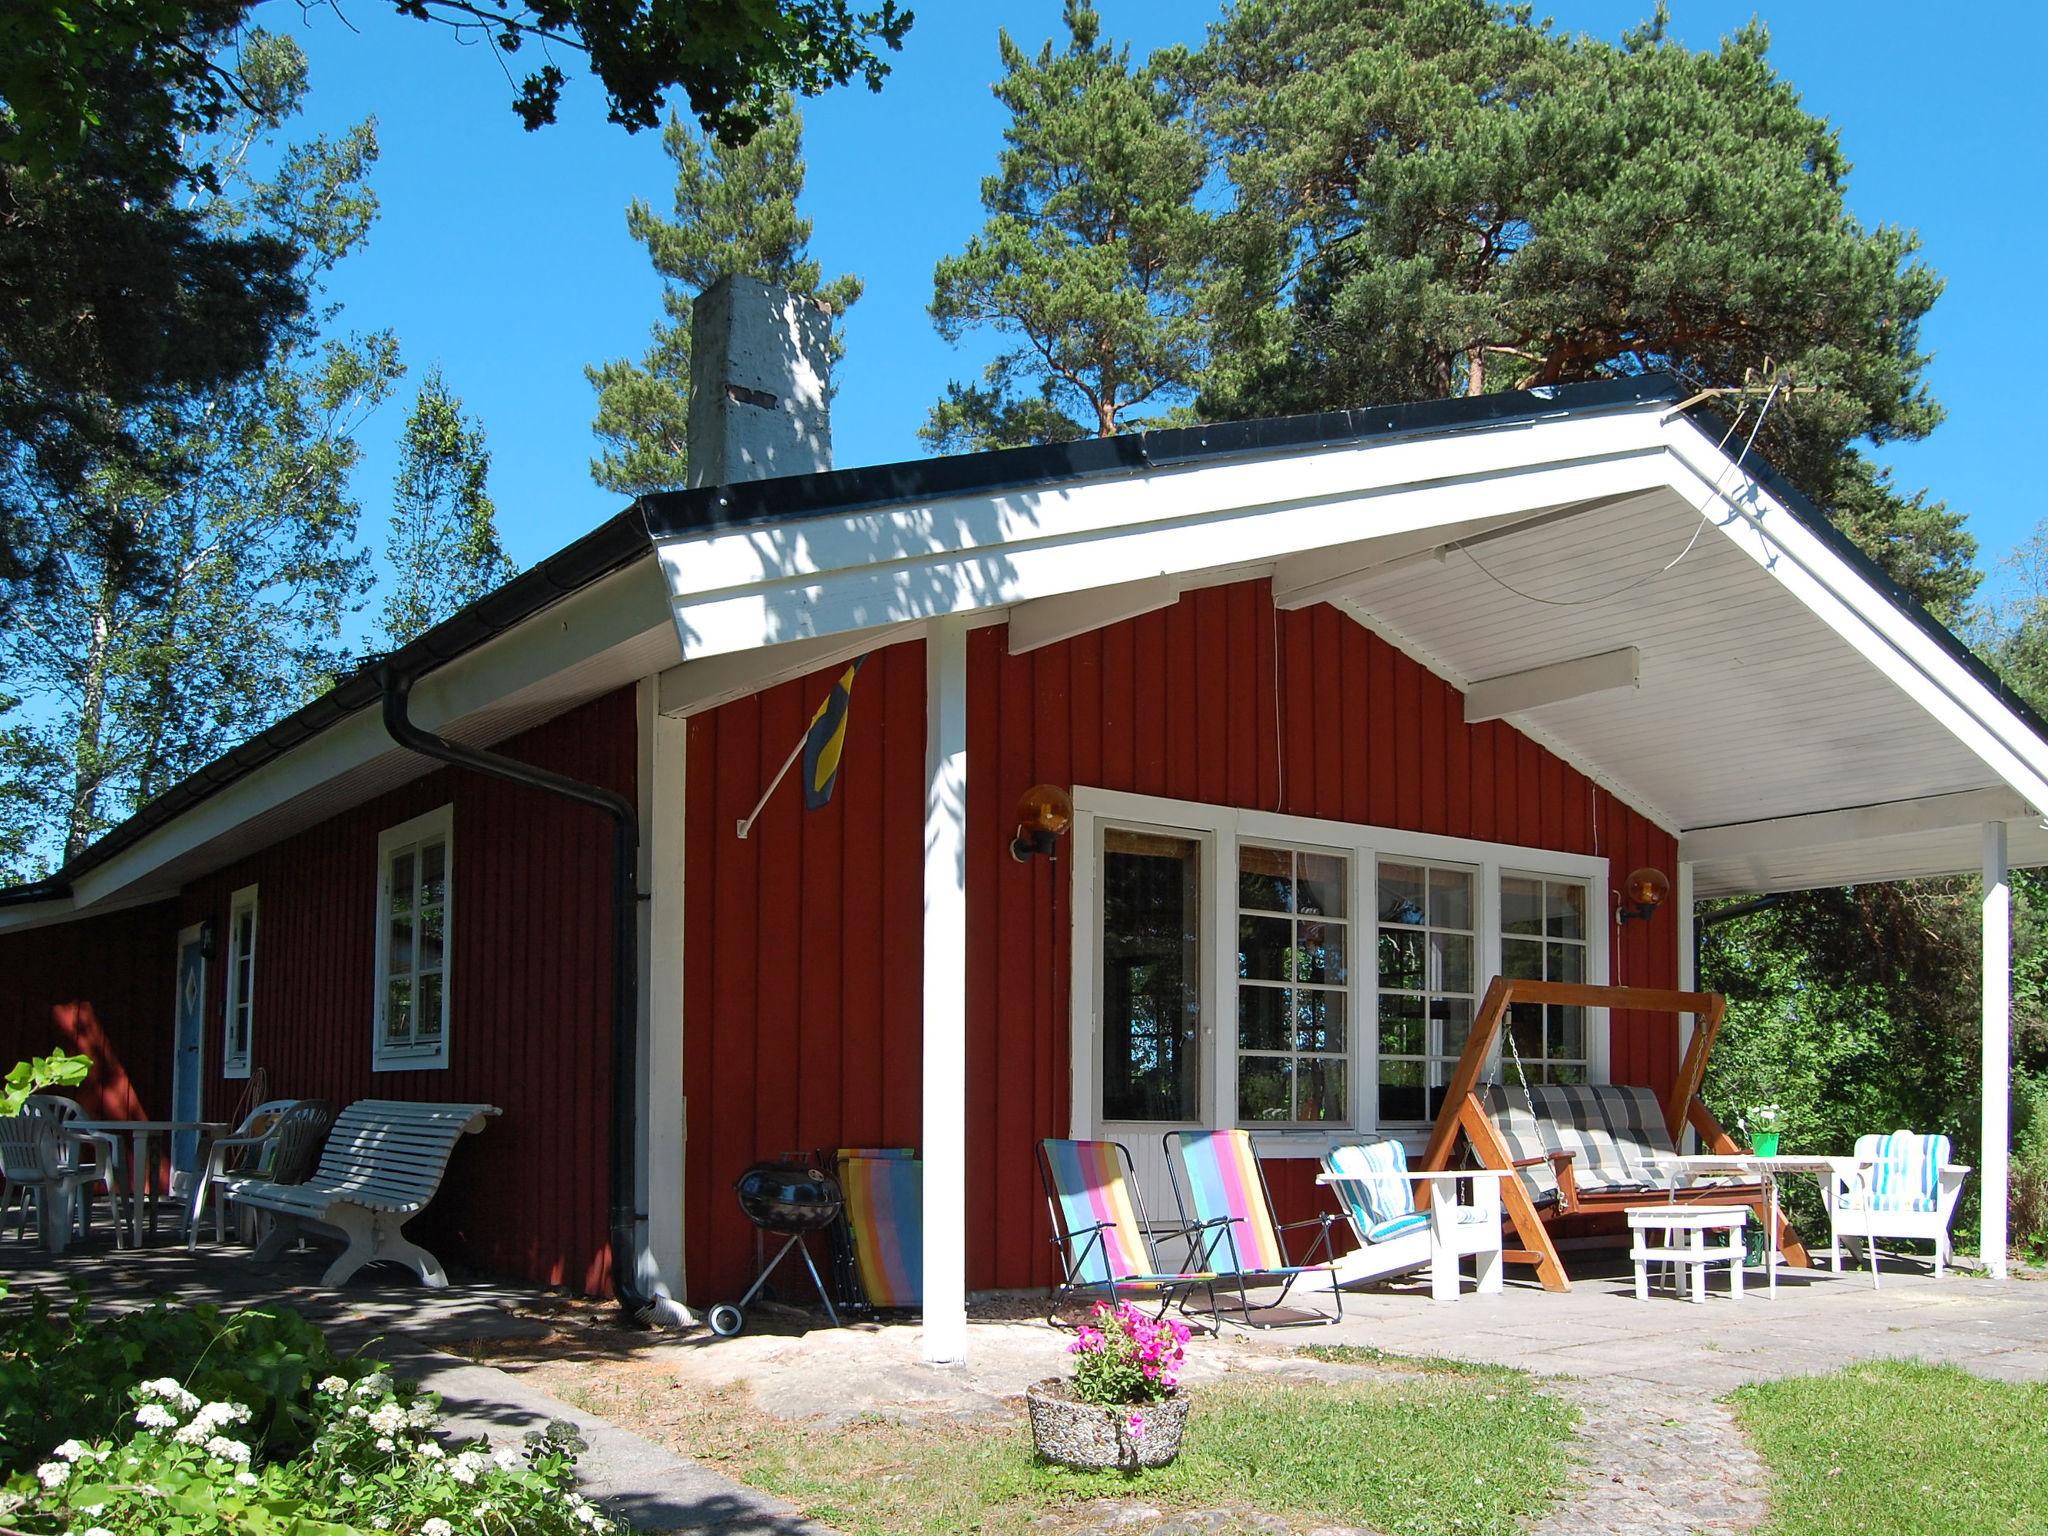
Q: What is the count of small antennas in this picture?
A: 1